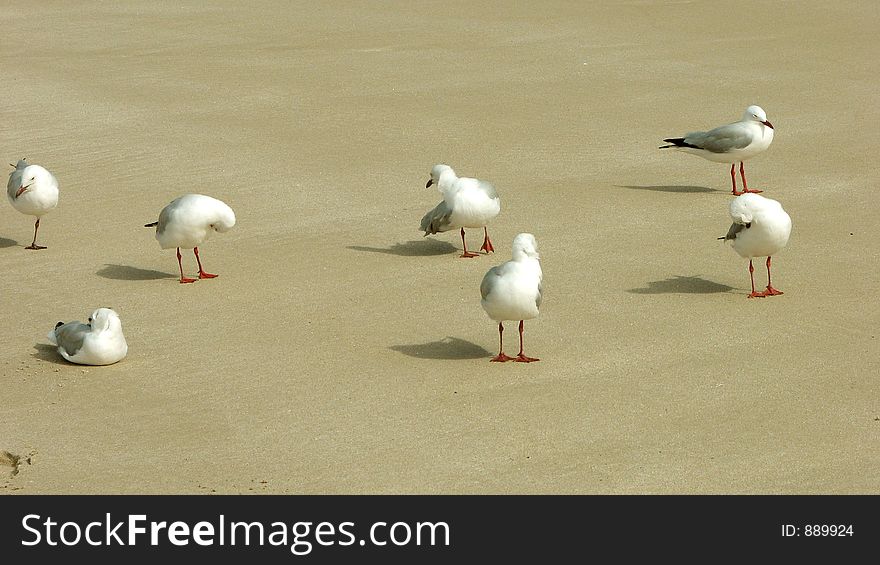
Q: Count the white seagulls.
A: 7